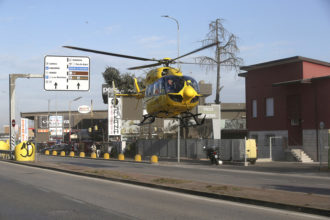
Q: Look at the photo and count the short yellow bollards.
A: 10